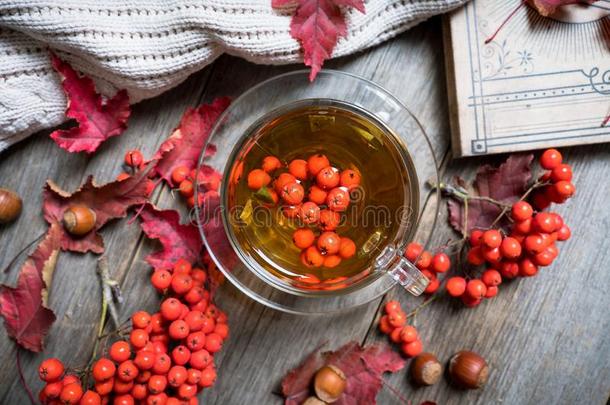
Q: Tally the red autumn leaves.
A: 9